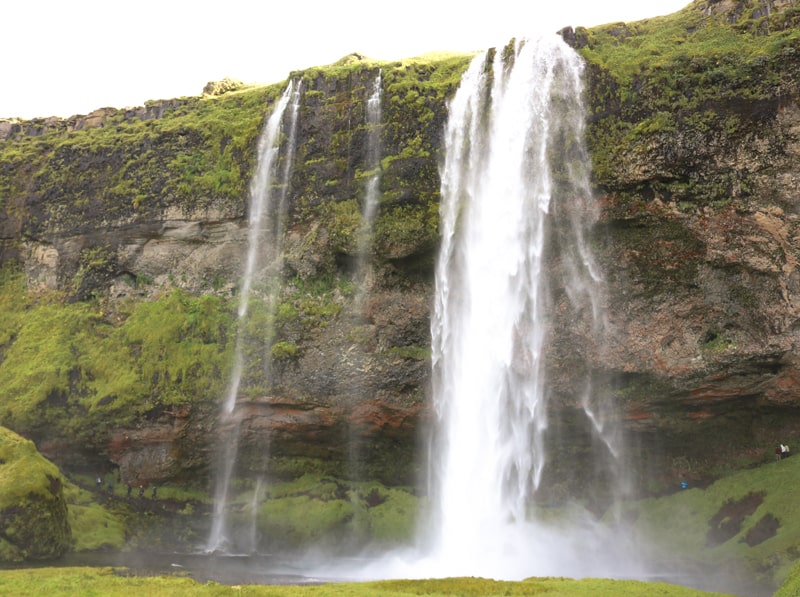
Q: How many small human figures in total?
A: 9